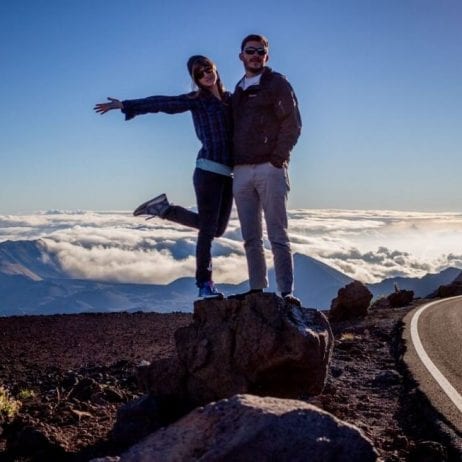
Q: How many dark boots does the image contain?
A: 2